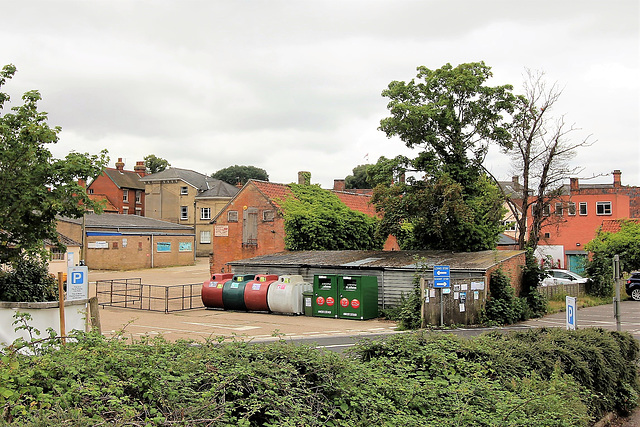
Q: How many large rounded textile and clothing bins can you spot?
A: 4